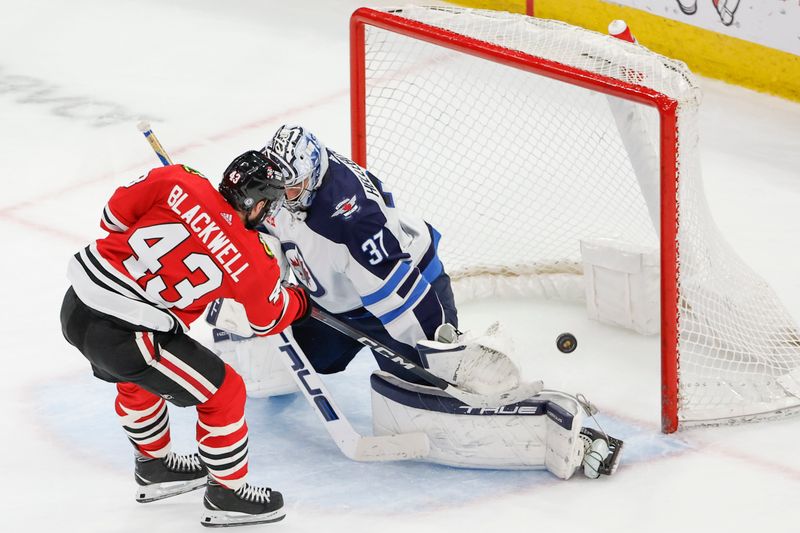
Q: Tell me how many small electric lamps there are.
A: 0